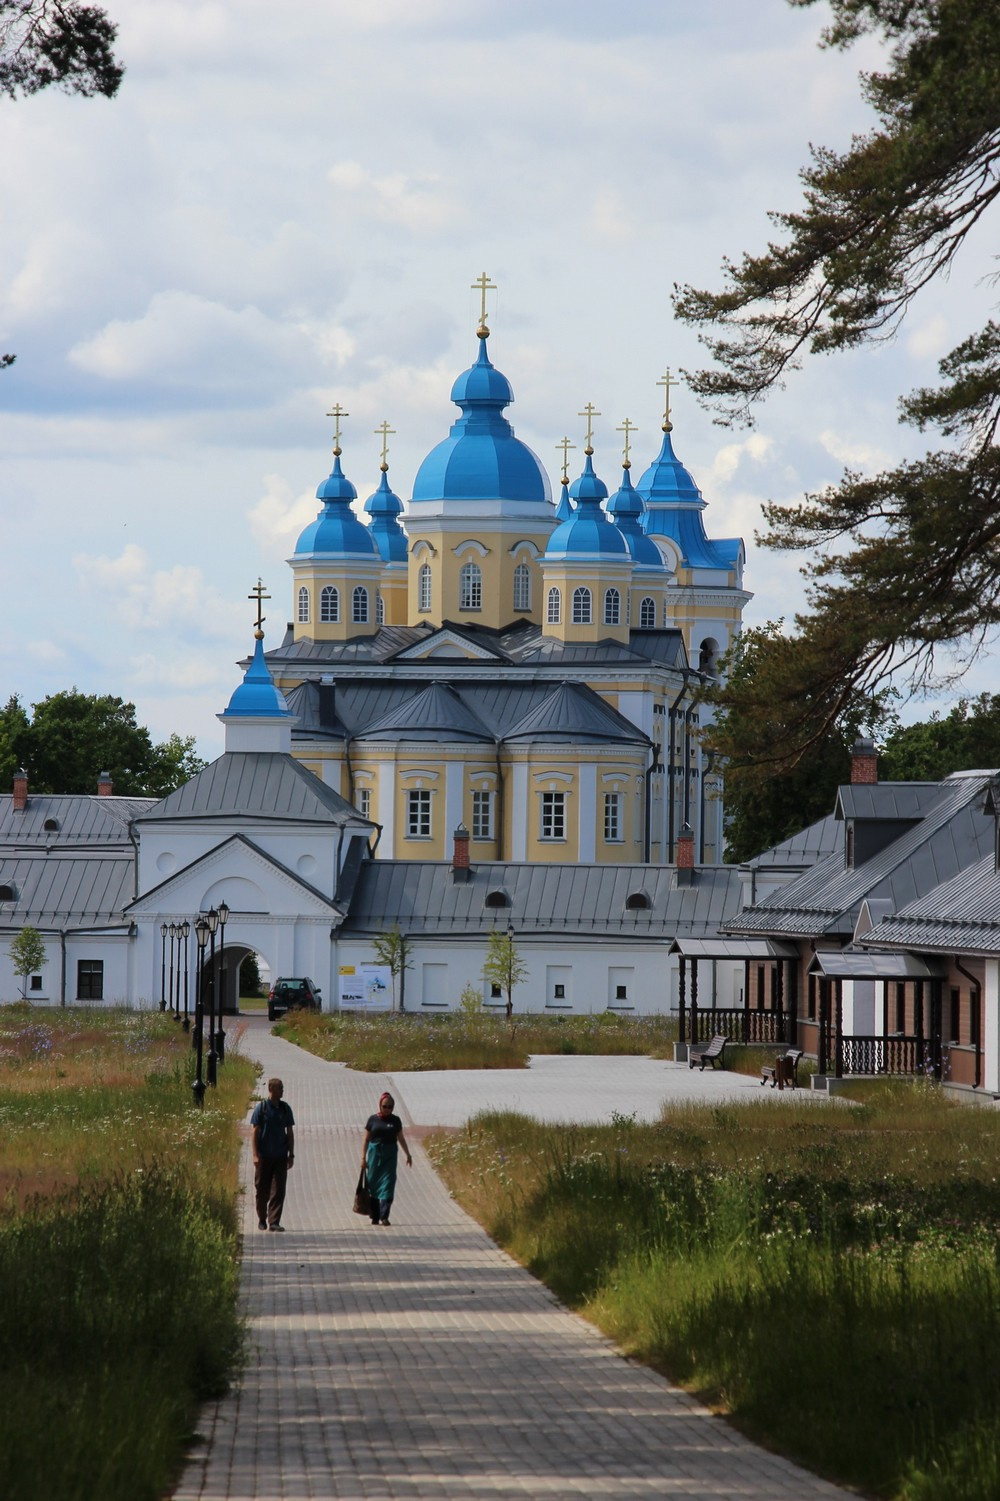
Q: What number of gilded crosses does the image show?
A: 8